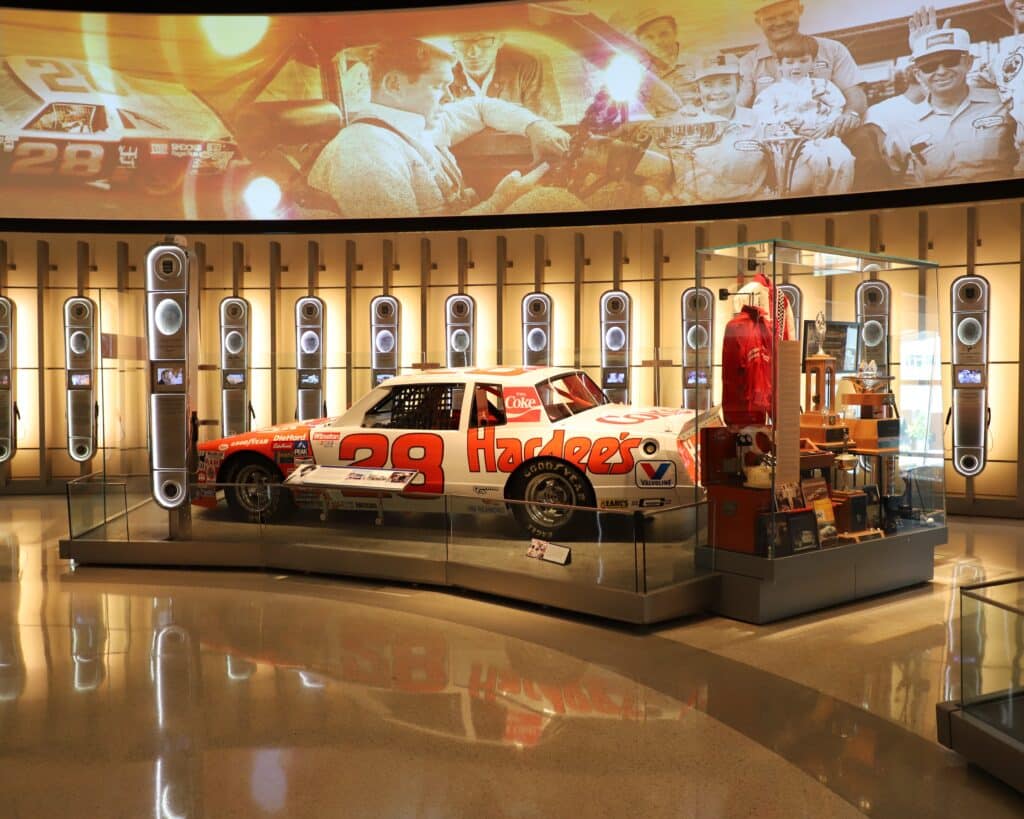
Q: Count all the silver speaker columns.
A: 13